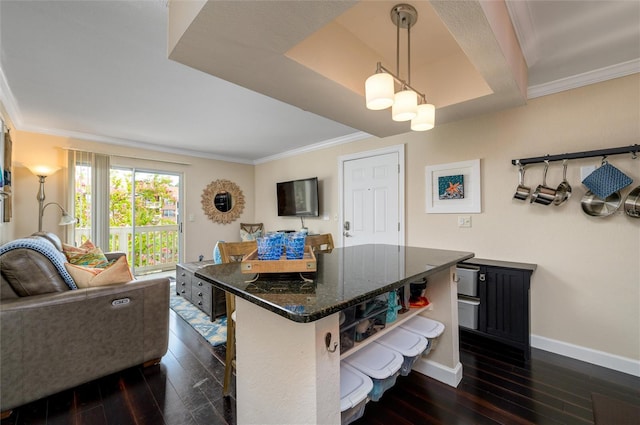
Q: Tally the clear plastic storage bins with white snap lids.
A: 4